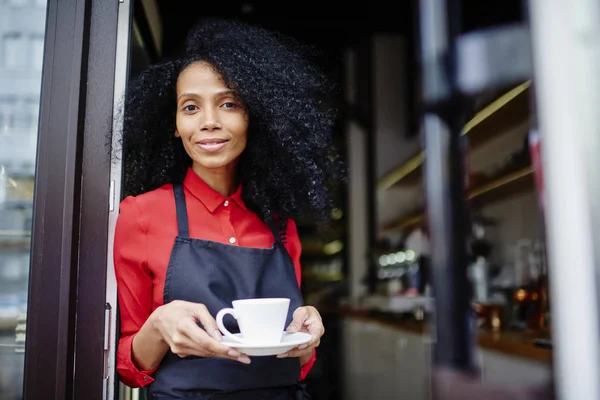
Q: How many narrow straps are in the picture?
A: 2